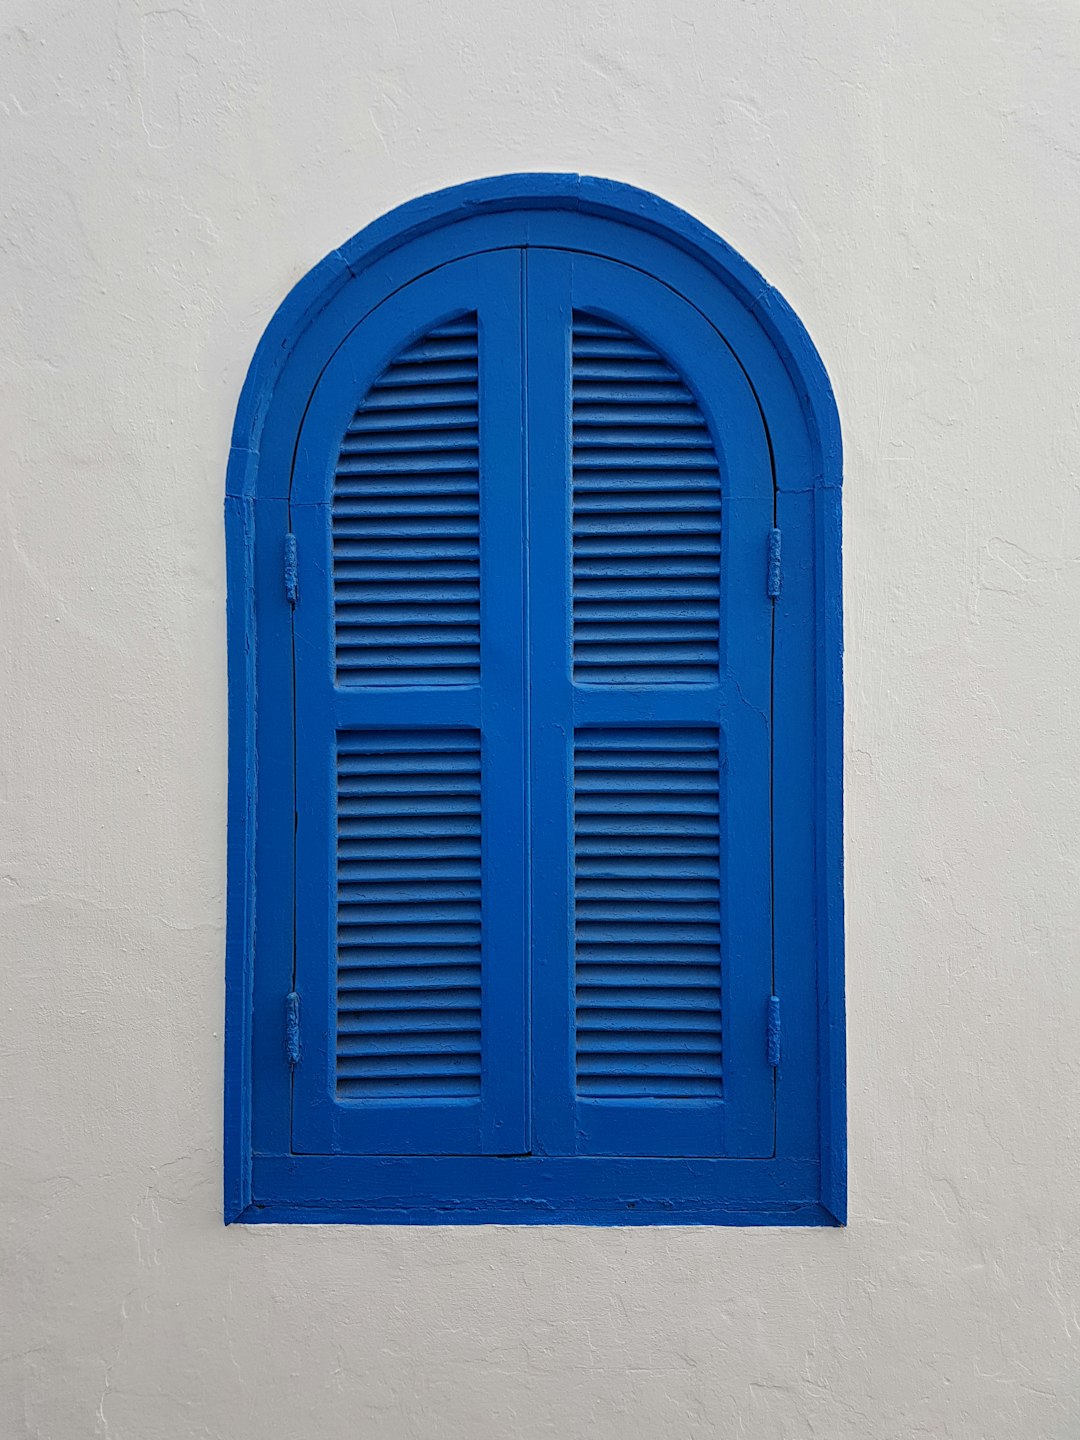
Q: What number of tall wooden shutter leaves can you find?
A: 2